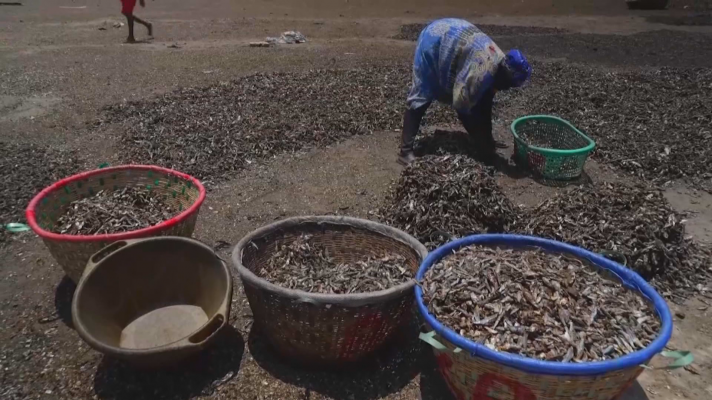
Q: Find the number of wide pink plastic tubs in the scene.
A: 0